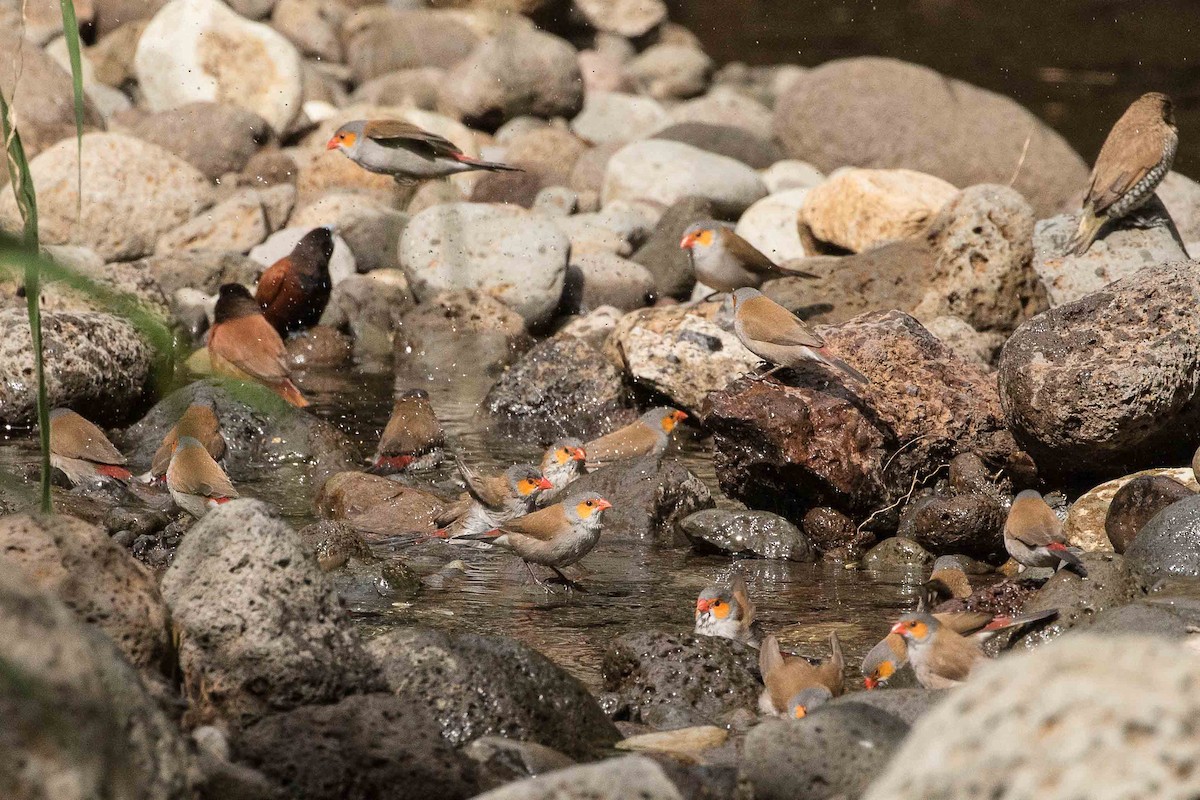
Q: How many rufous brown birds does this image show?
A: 2